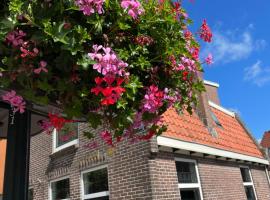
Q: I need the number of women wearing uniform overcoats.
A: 0